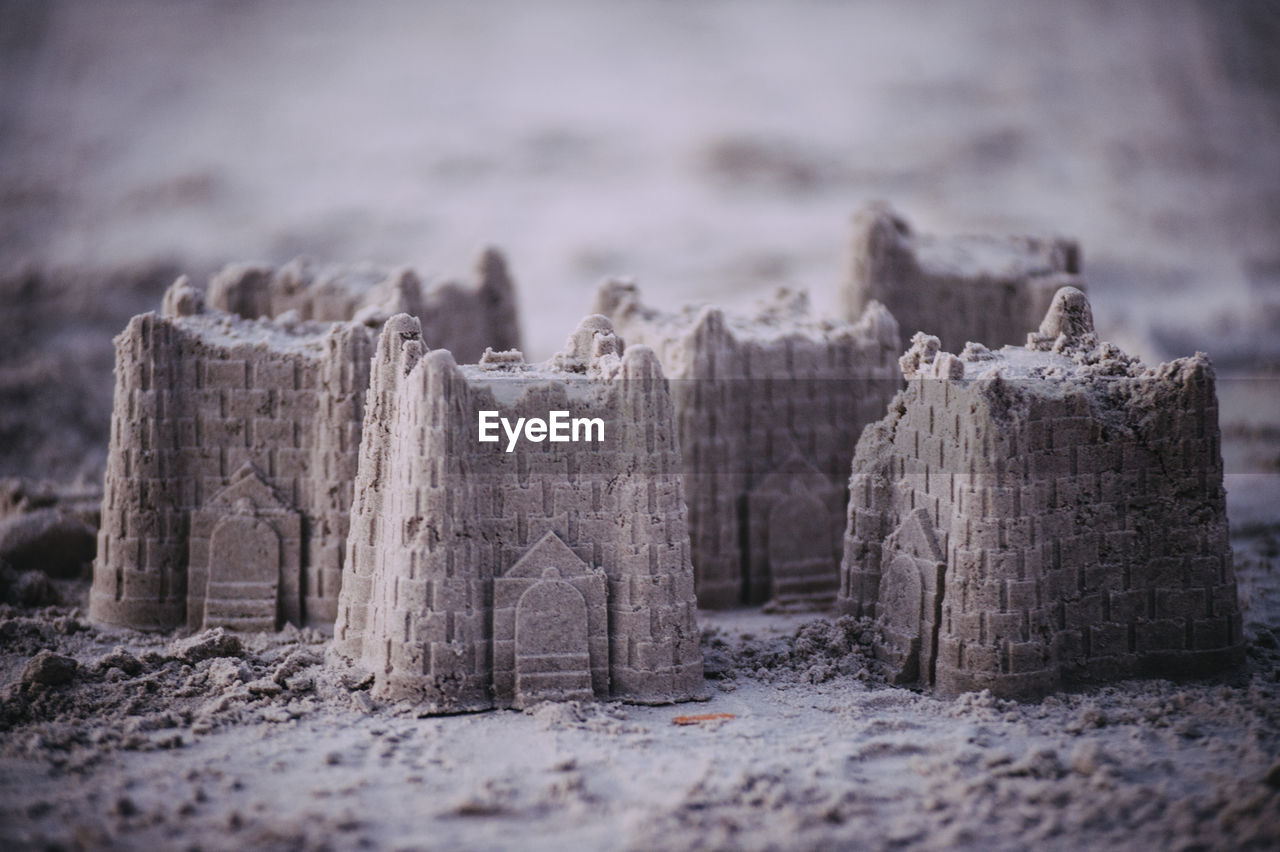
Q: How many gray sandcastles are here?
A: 6